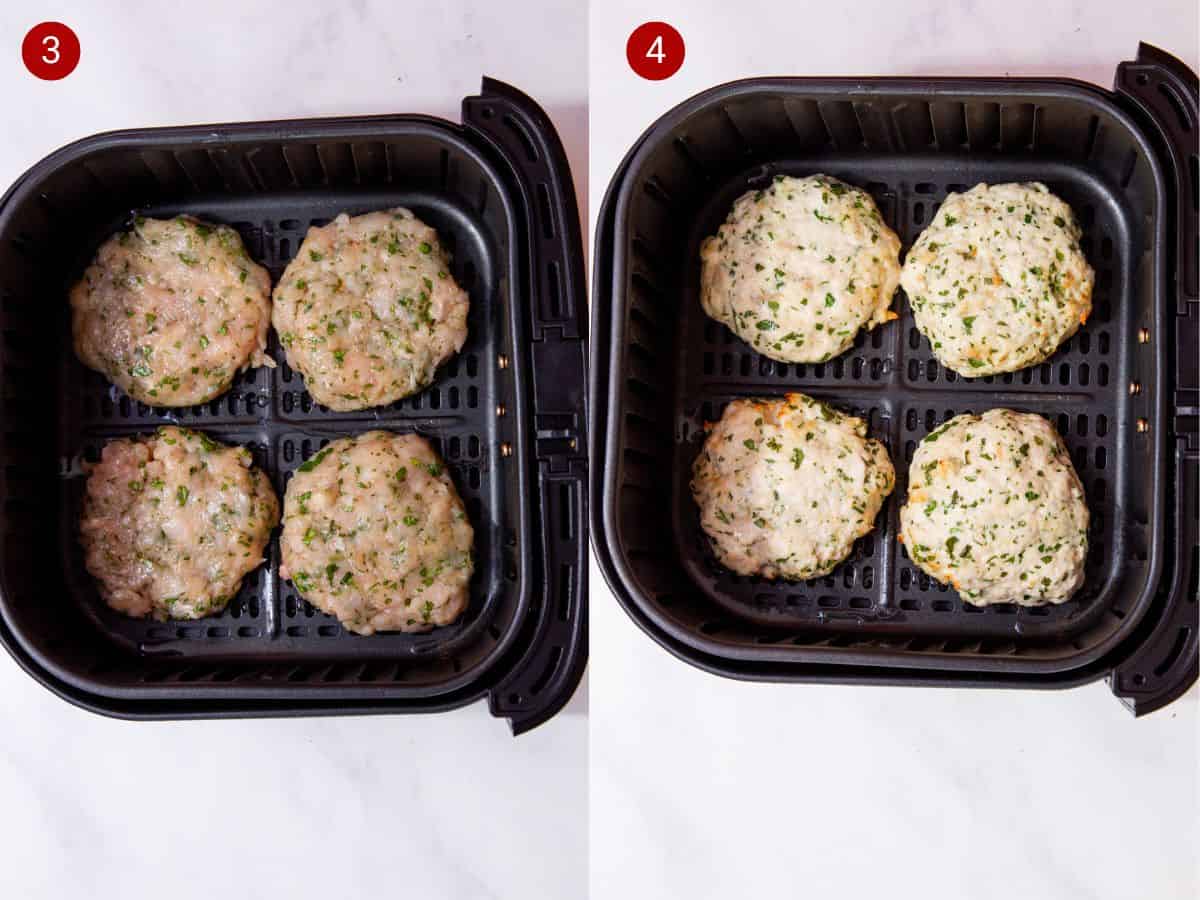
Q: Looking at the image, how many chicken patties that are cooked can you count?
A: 4